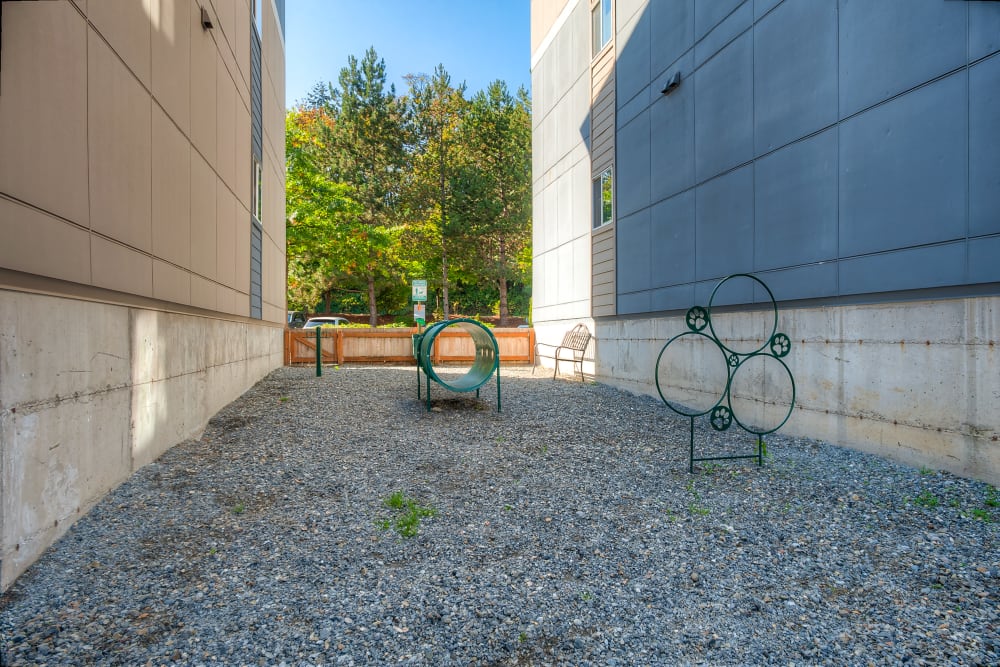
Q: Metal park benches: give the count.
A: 1